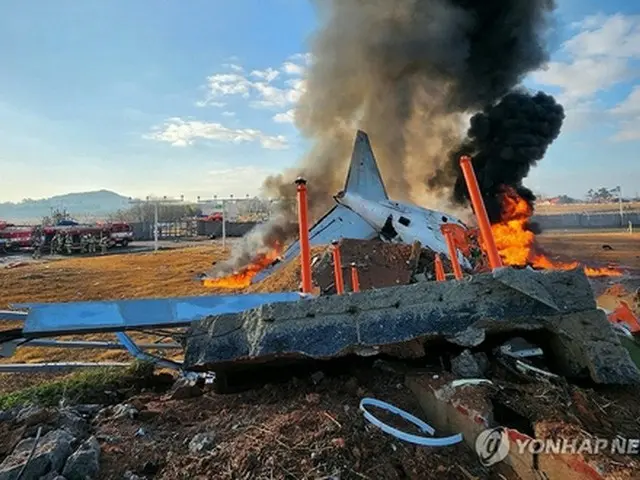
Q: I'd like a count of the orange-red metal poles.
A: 6